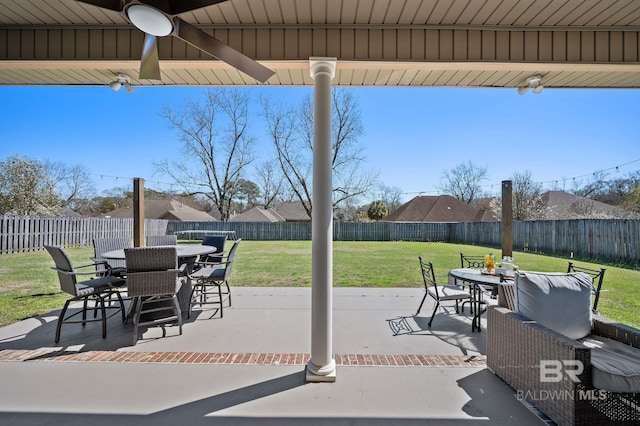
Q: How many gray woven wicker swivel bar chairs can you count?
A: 6